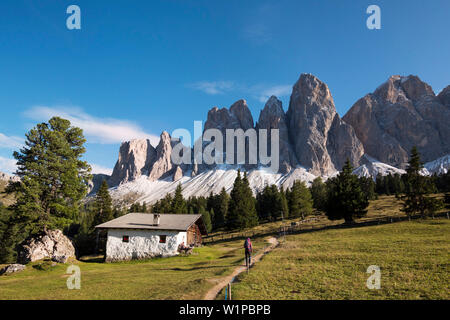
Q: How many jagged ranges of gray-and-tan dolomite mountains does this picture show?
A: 1